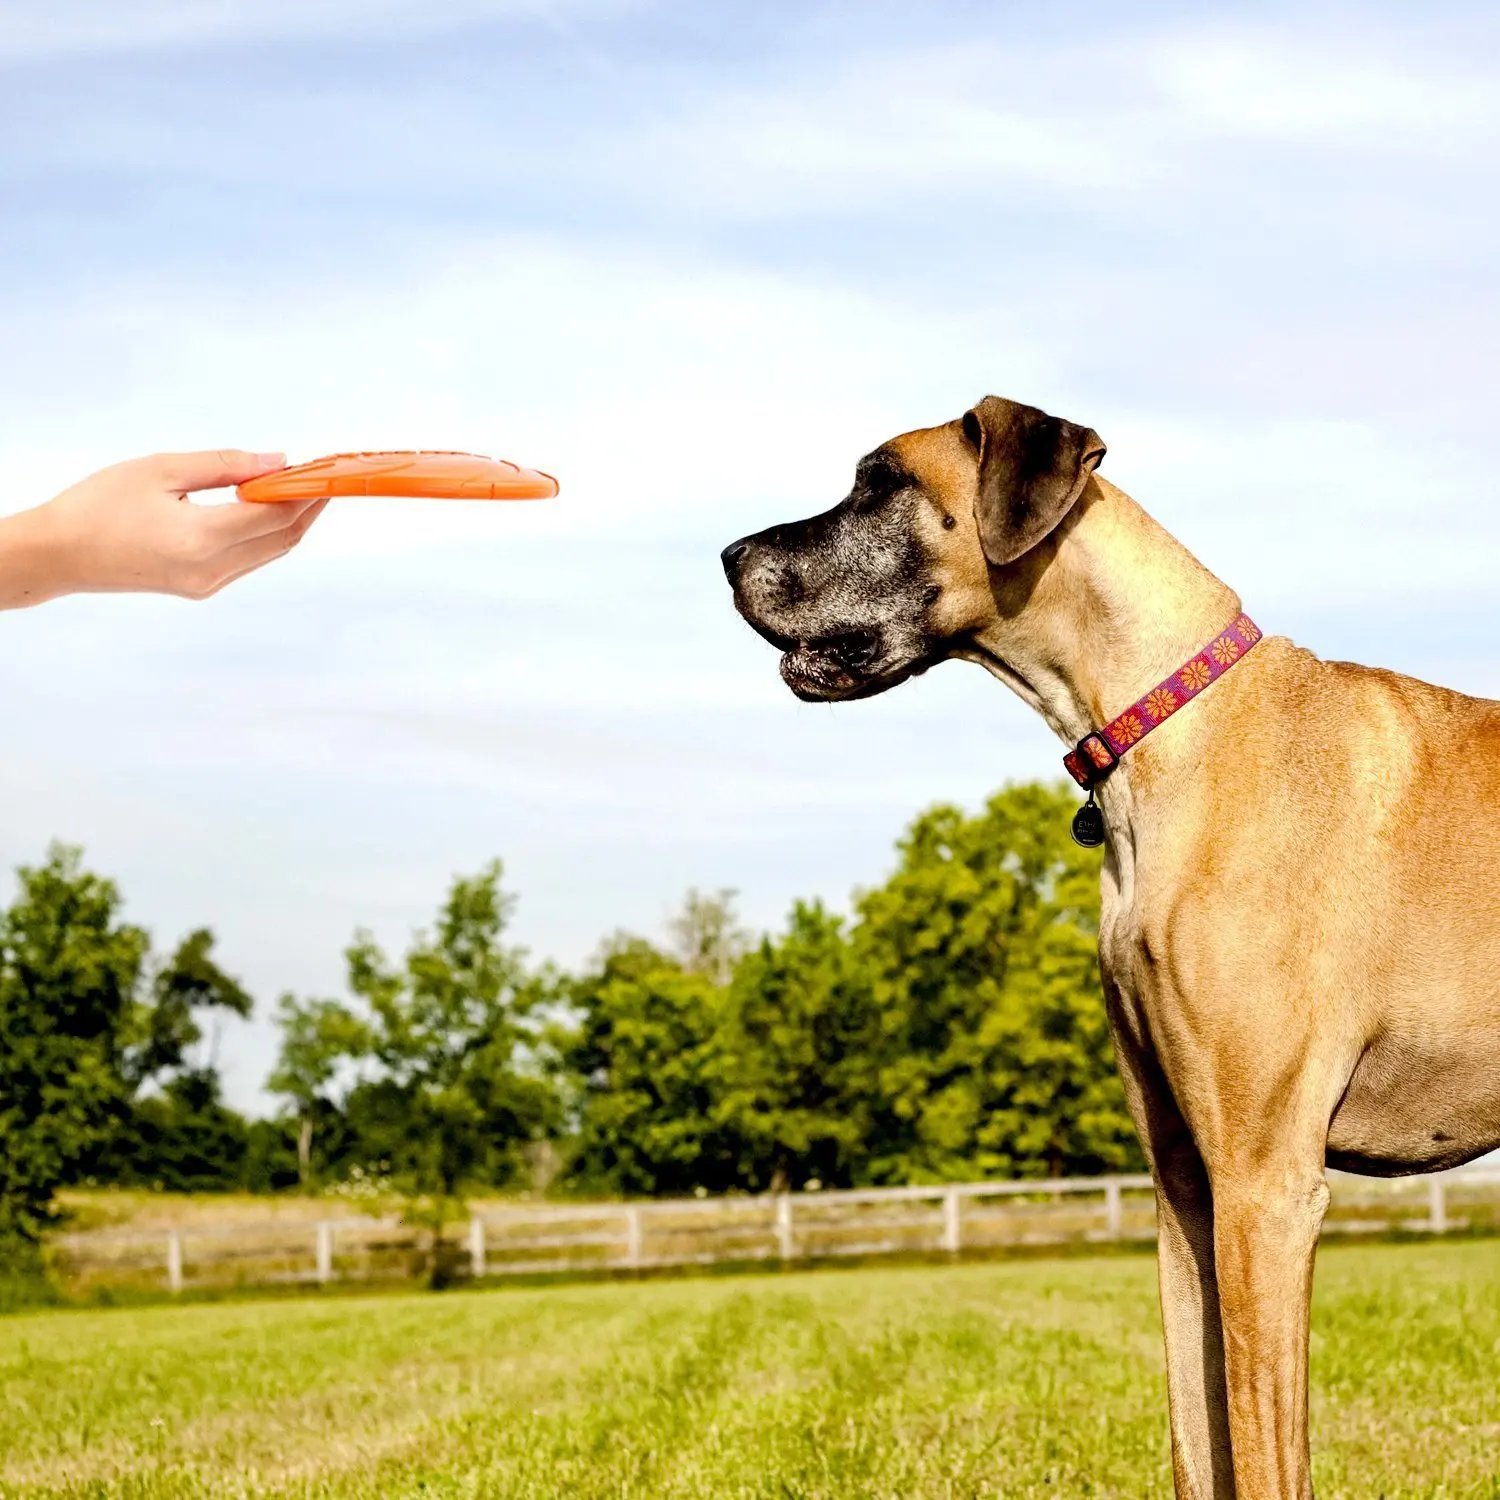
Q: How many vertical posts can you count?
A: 8